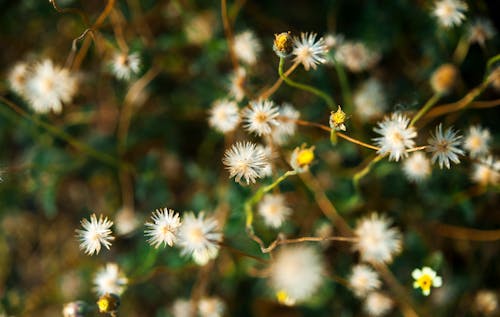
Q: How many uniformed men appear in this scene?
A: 0